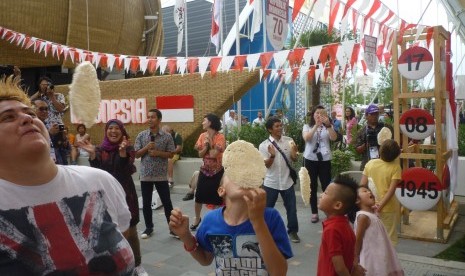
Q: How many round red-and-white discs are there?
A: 3